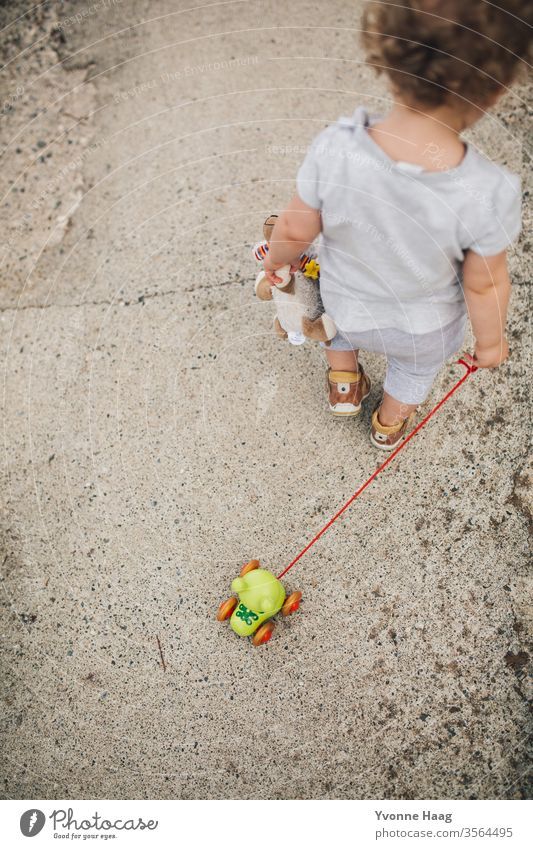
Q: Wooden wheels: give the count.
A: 4